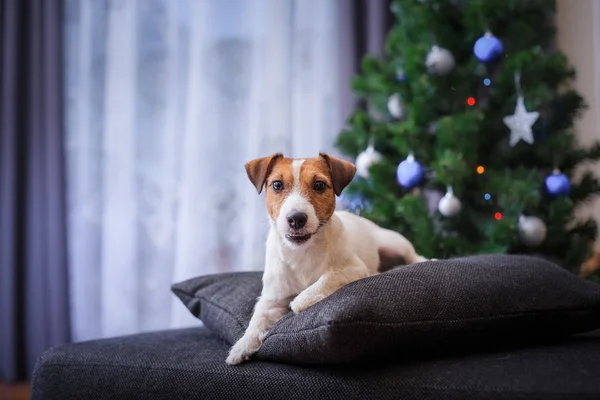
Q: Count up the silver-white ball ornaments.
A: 5